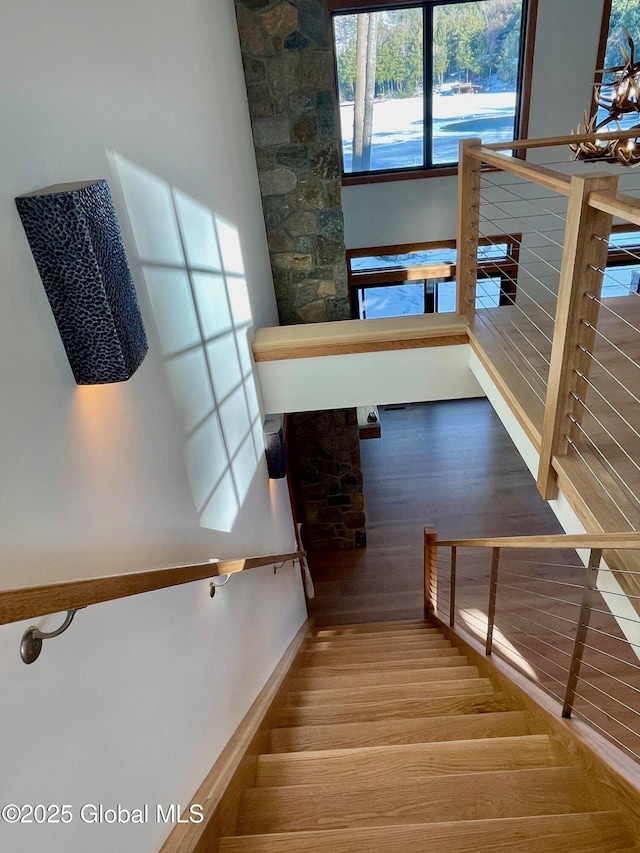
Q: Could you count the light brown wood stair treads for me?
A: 14